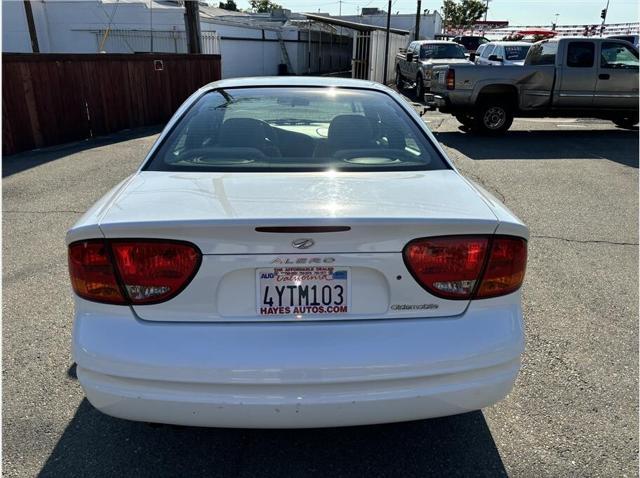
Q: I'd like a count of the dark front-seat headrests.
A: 2